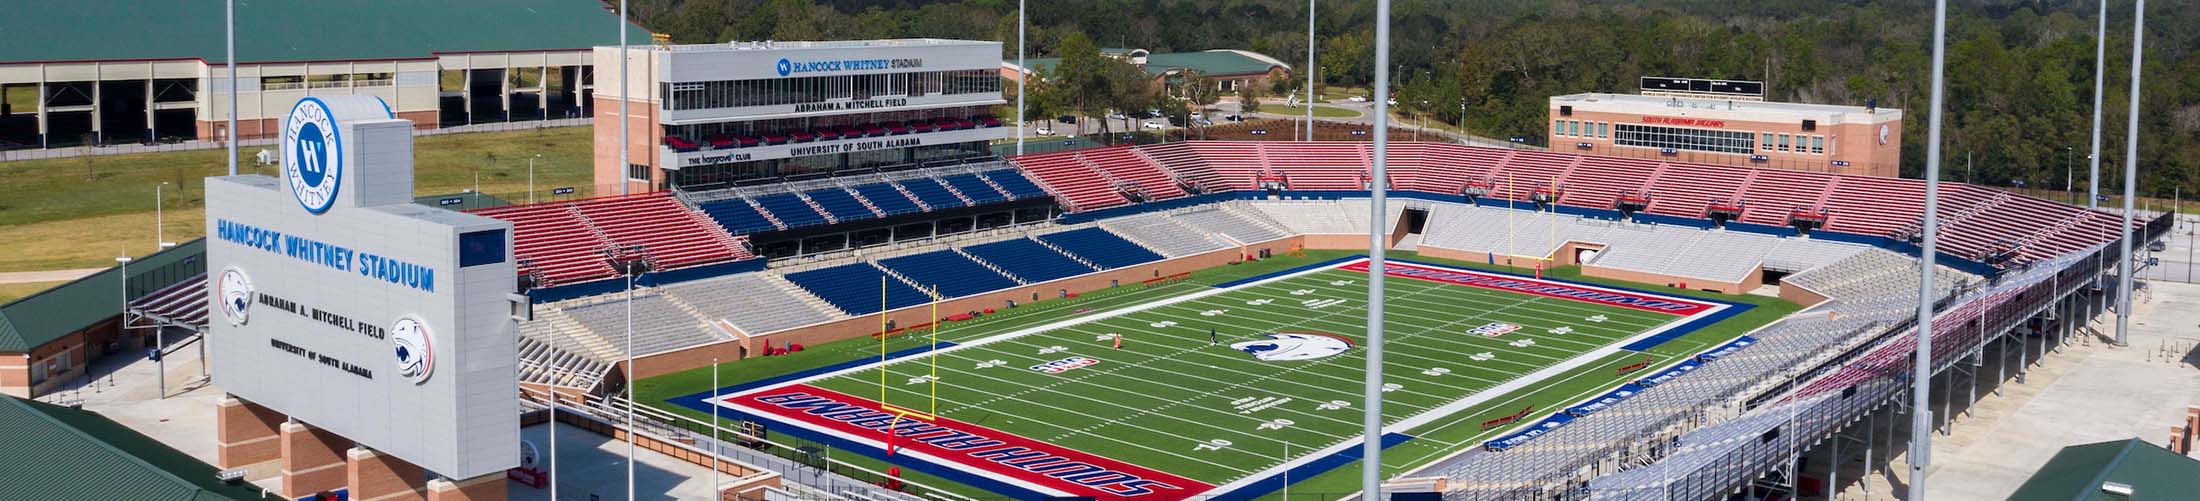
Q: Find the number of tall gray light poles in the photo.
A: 8